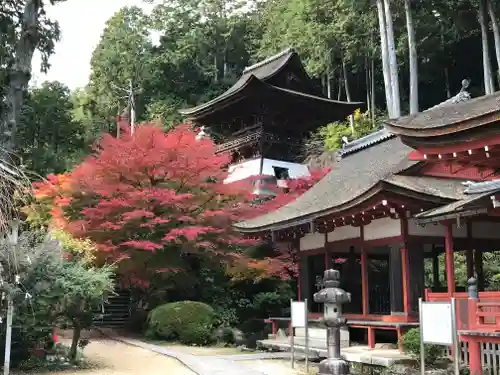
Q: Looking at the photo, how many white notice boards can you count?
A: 2